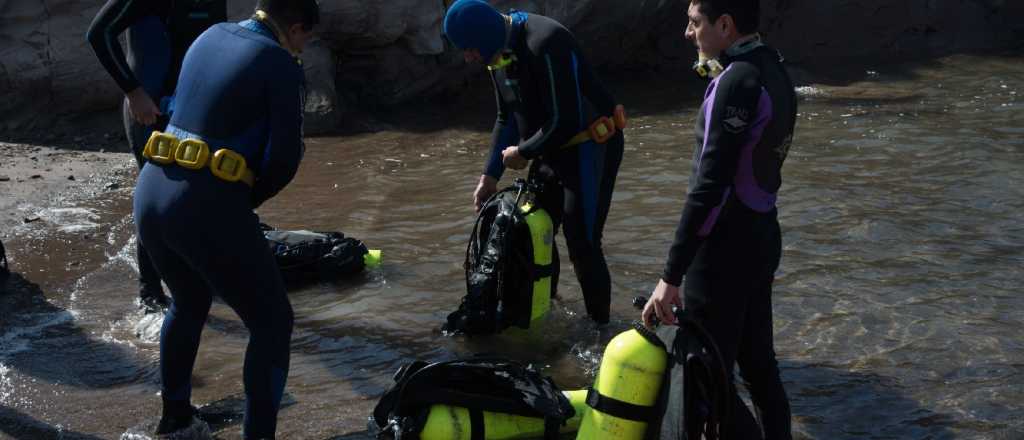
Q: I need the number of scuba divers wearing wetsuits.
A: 4